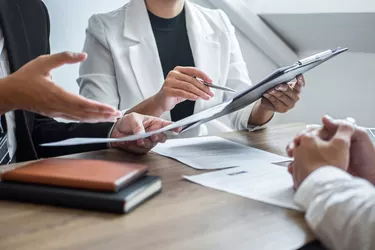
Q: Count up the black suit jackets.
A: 1